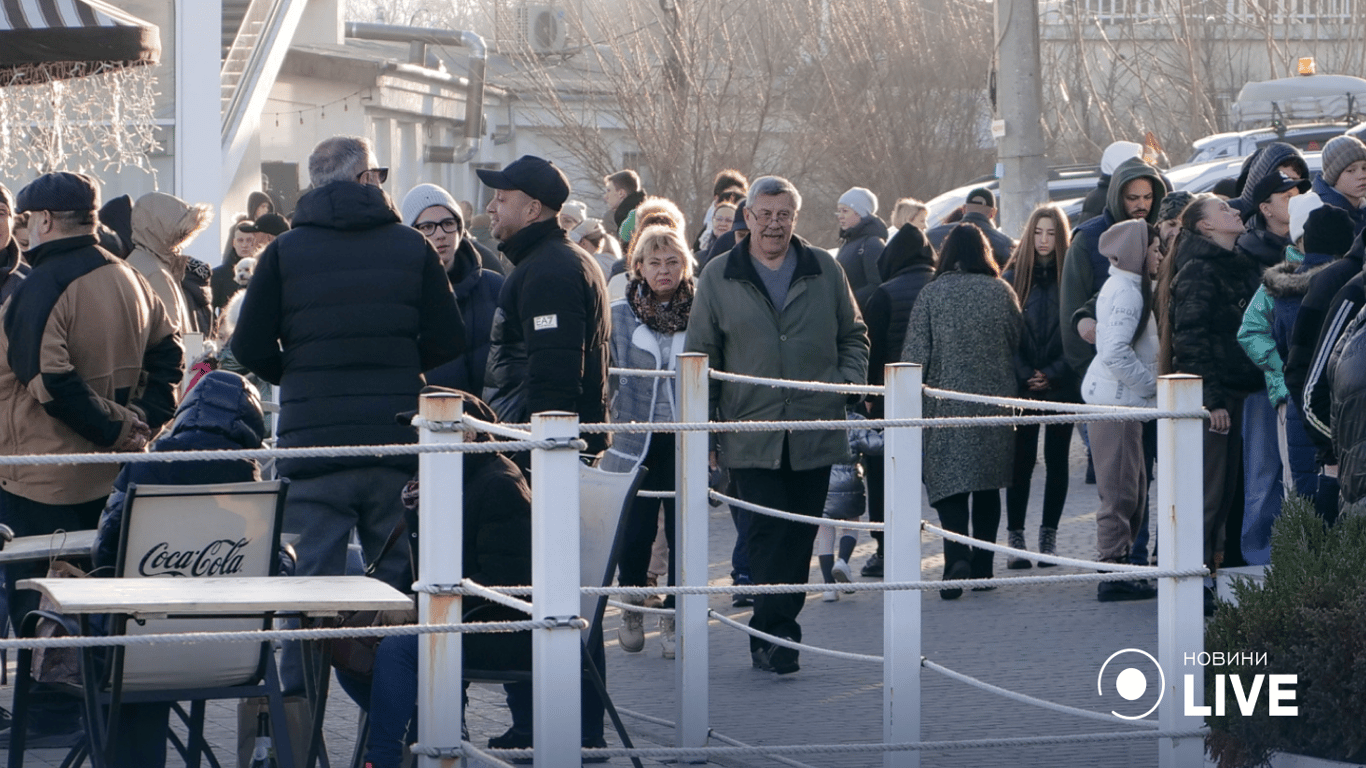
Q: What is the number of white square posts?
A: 5